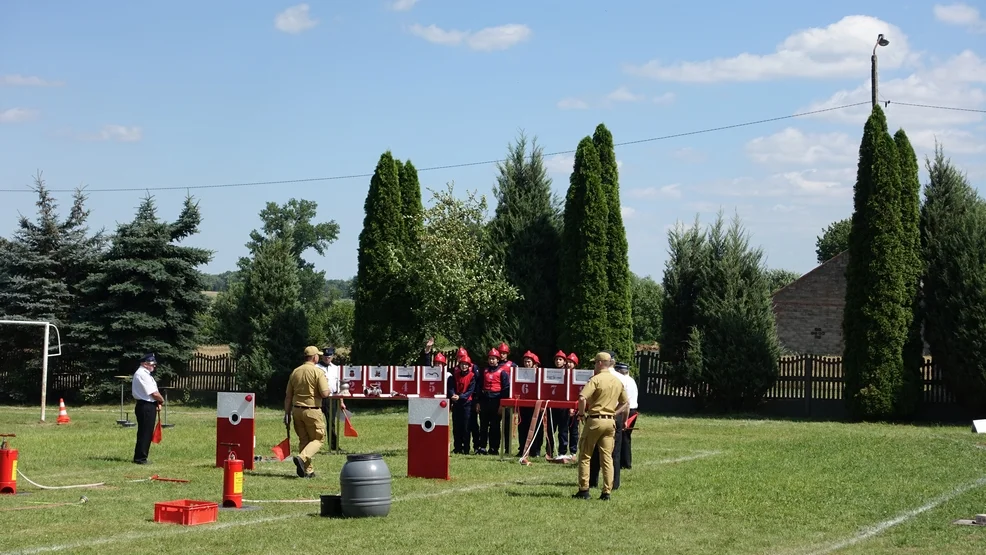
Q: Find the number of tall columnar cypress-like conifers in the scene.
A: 6